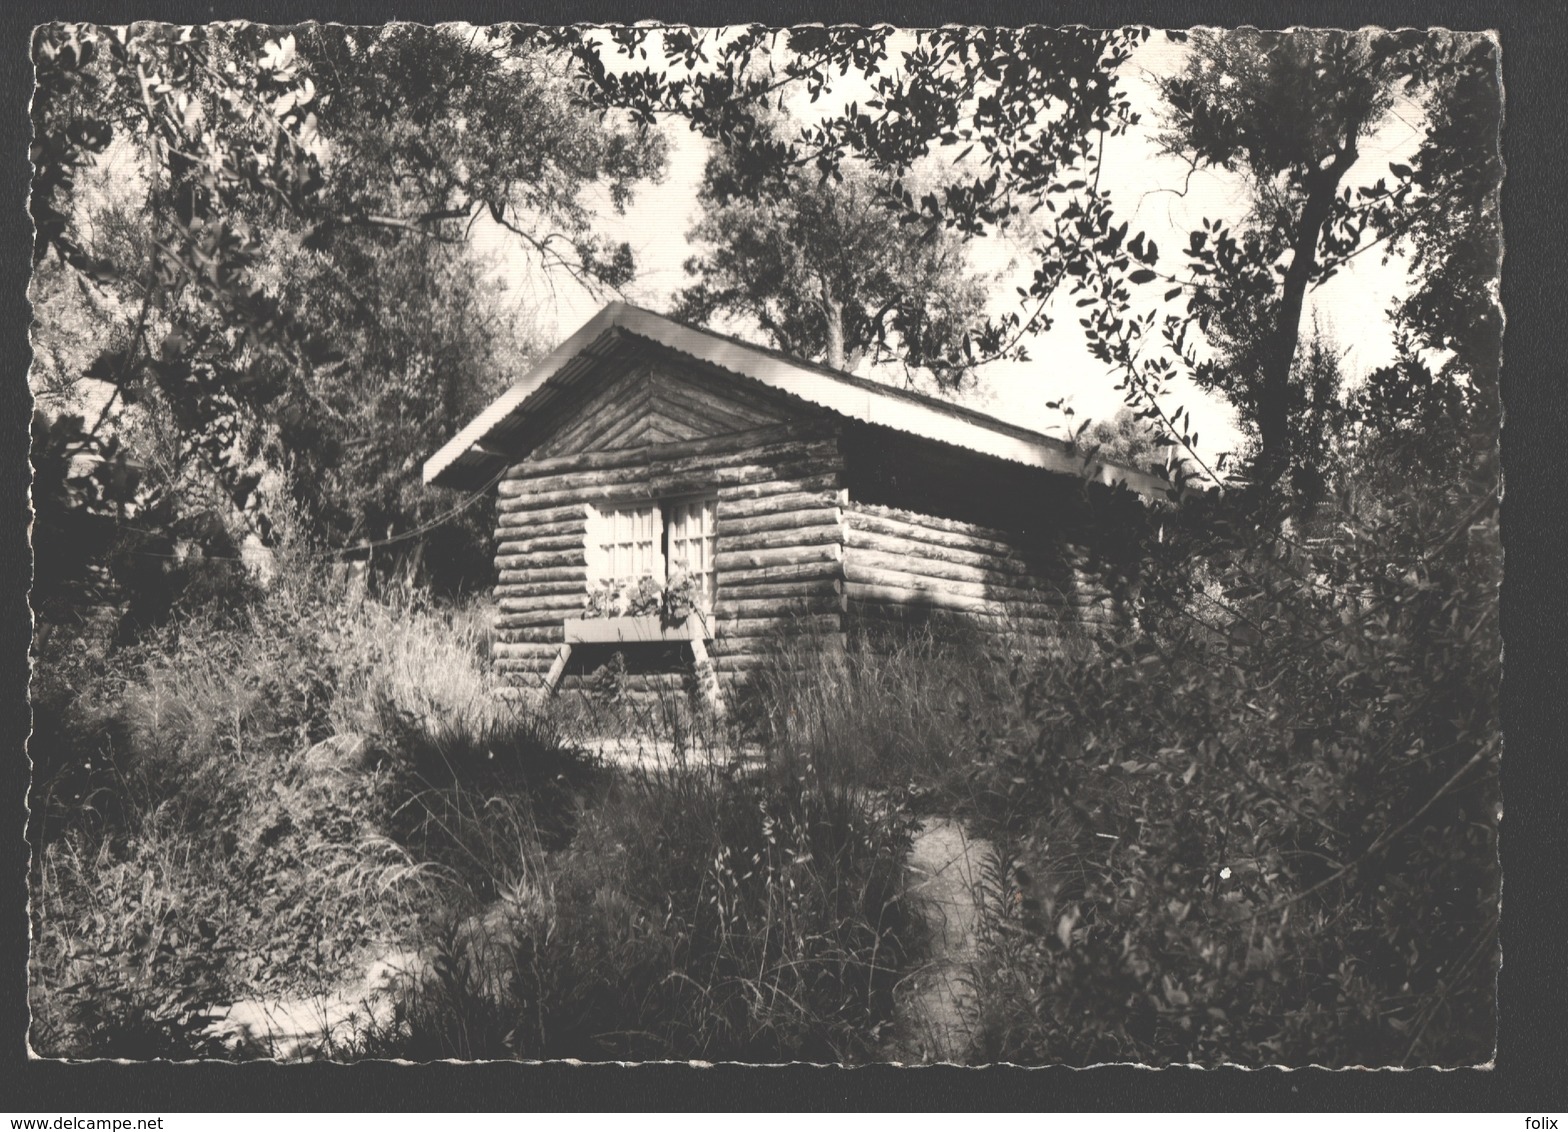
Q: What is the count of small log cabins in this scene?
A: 1